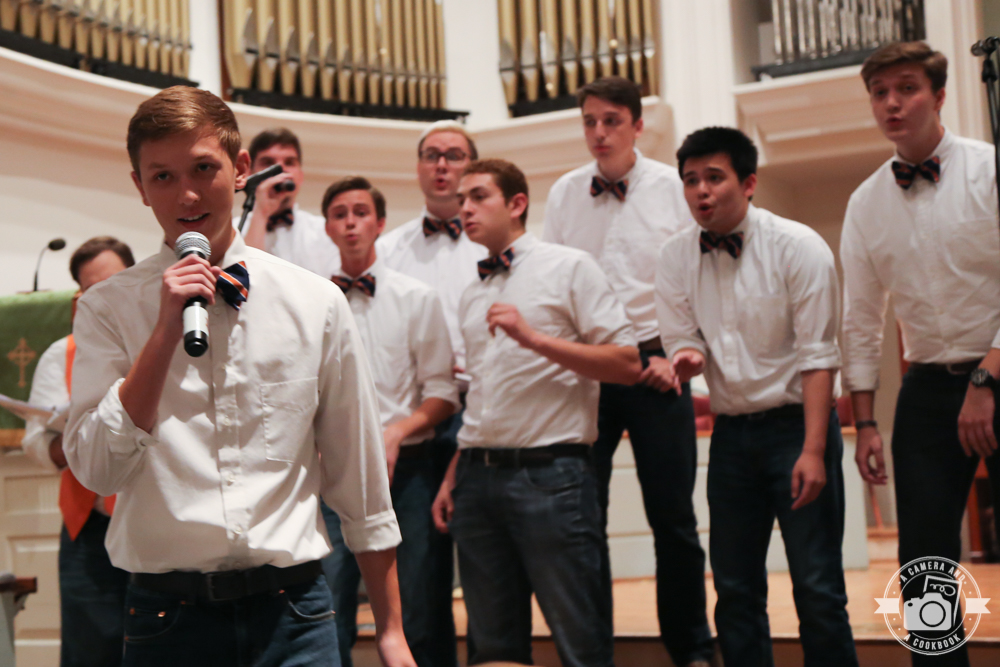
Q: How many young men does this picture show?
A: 9